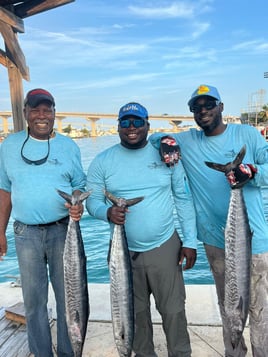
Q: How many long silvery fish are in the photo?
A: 3